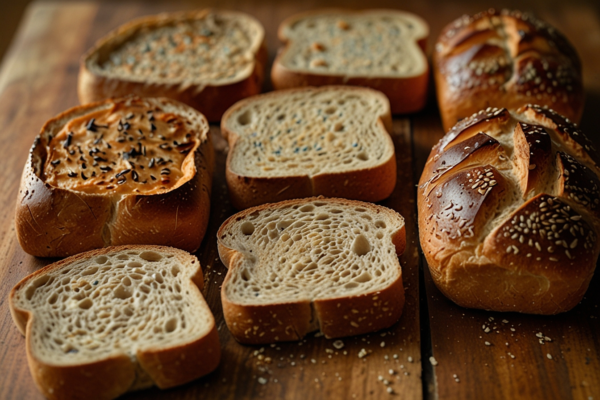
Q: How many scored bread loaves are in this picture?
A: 2